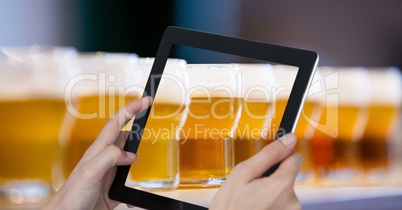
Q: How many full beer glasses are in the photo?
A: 8